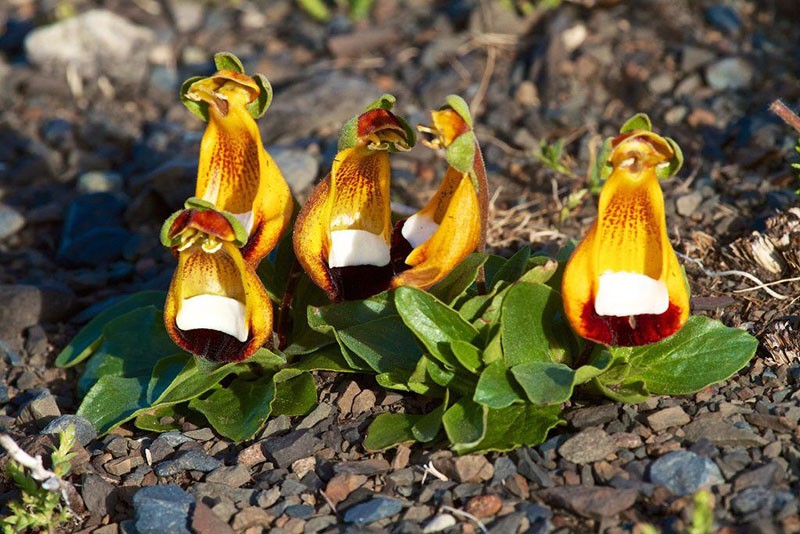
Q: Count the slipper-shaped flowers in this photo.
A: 5